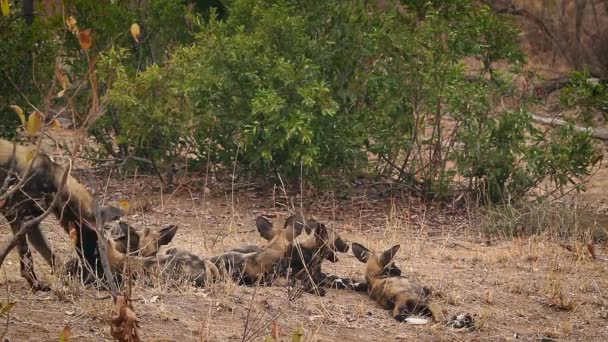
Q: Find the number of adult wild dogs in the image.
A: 1